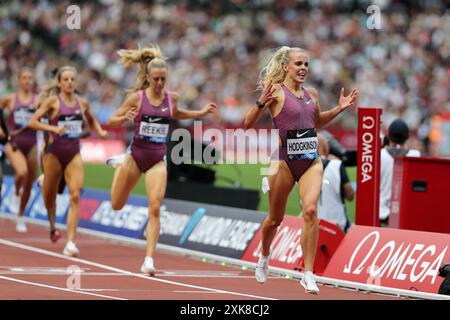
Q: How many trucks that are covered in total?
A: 0